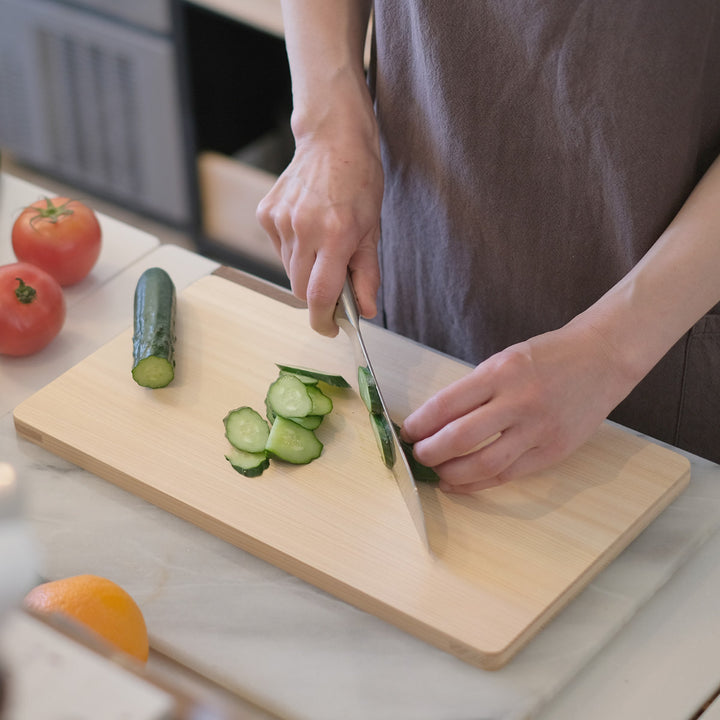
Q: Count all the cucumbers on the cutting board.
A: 2